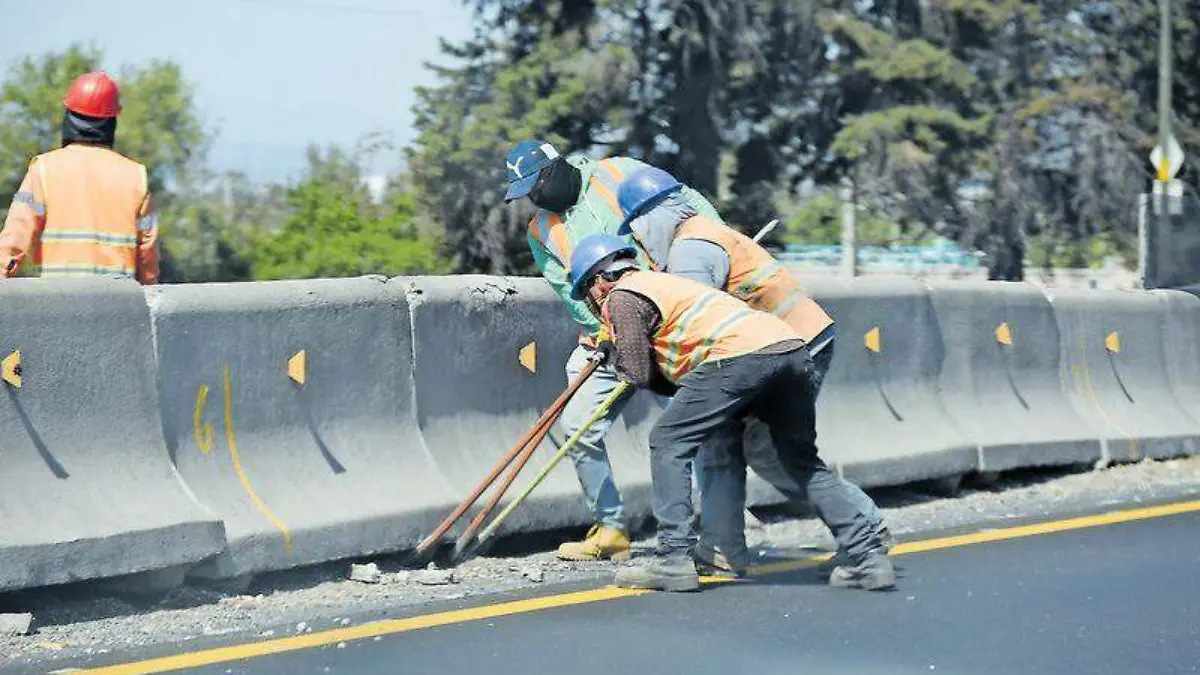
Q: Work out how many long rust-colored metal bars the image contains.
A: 2